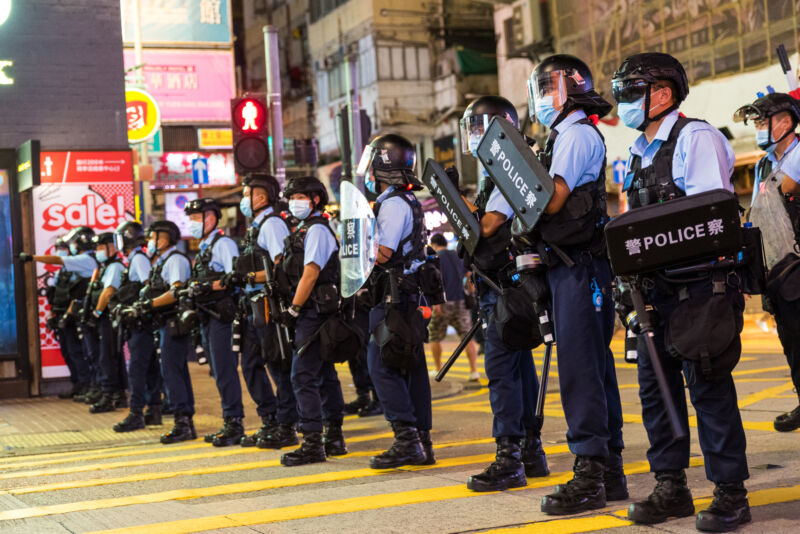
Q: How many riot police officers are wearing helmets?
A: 13